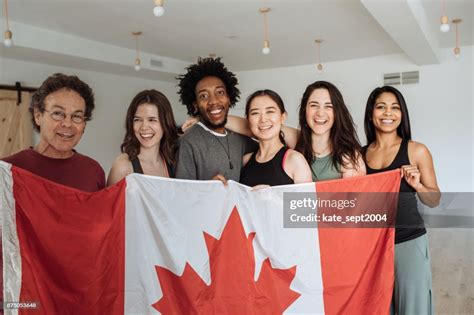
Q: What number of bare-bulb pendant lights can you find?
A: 7